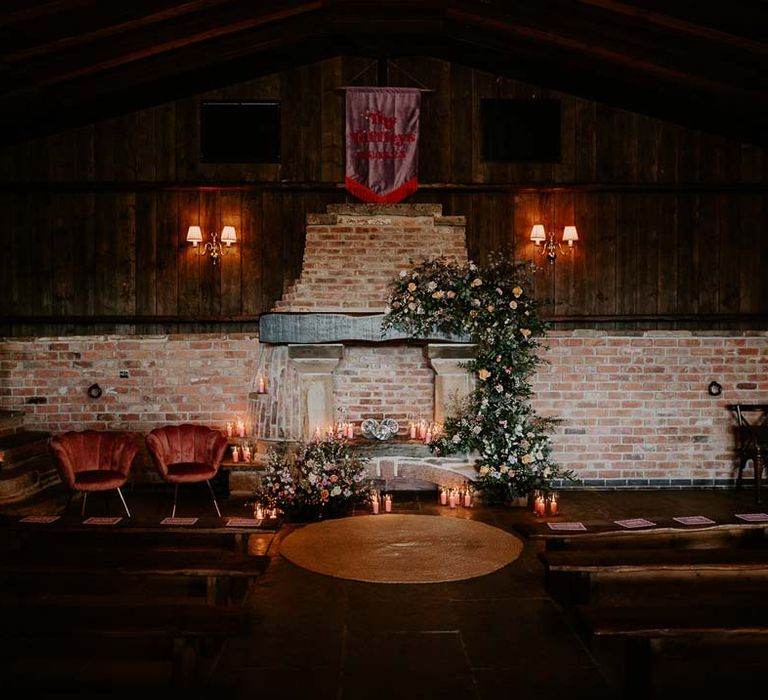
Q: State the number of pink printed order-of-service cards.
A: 8